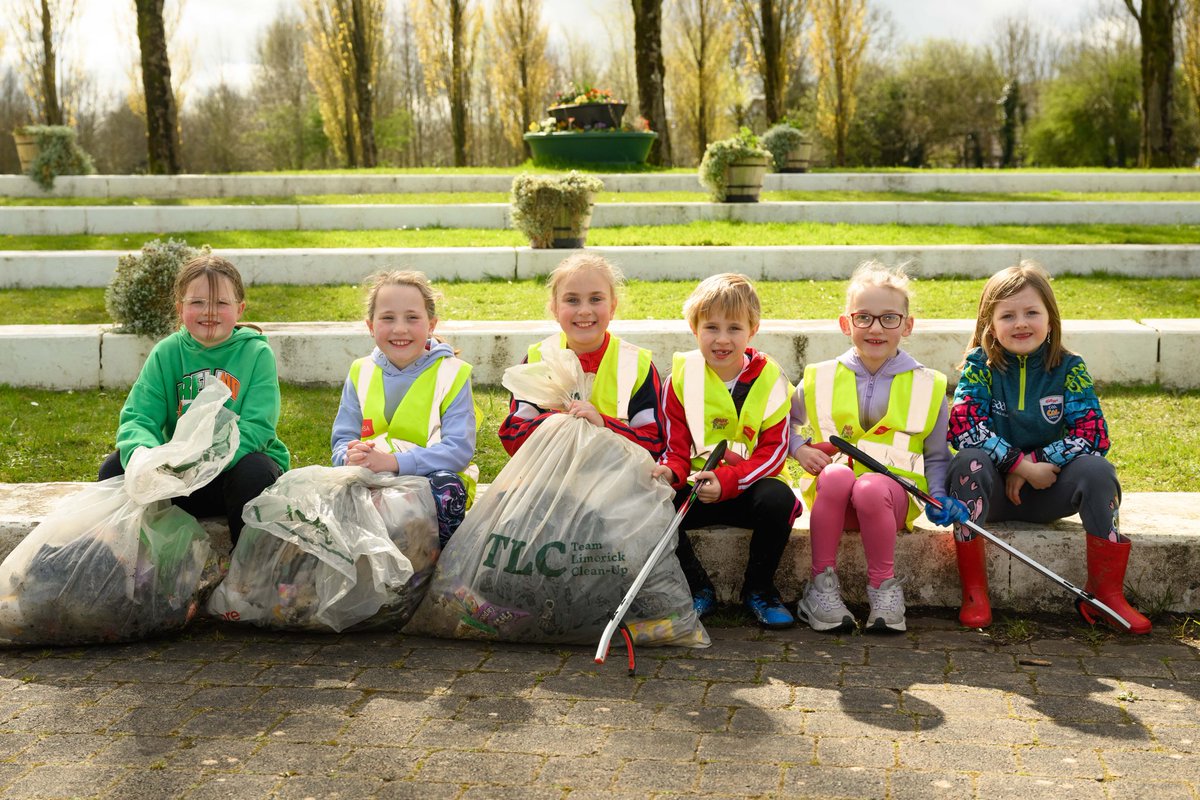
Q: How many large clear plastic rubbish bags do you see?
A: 3